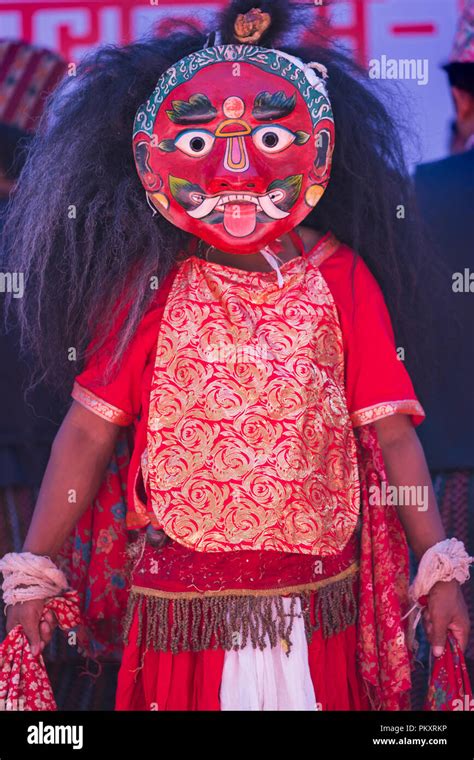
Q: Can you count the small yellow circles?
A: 2